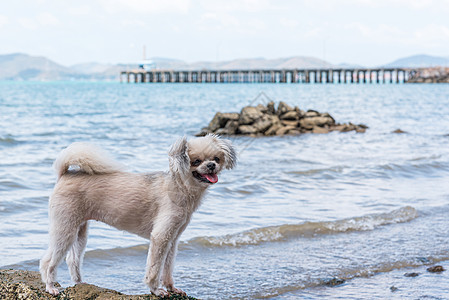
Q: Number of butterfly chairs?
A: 0